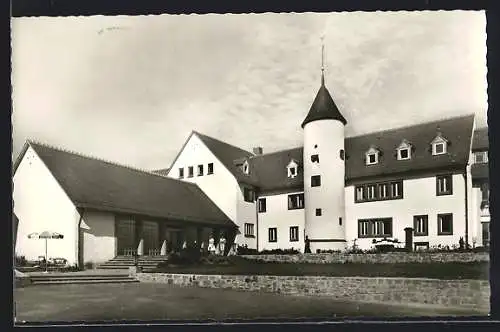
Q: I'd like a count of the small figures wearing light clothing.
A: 2